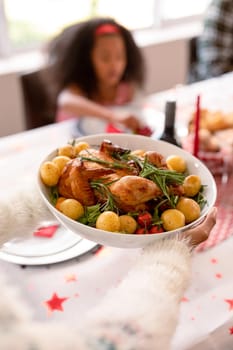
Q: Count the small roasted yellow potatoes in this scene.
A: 12